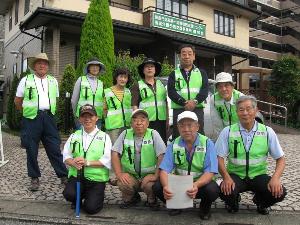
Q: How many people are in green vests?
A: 10